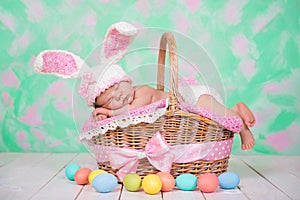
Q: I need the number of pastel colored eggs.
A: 10